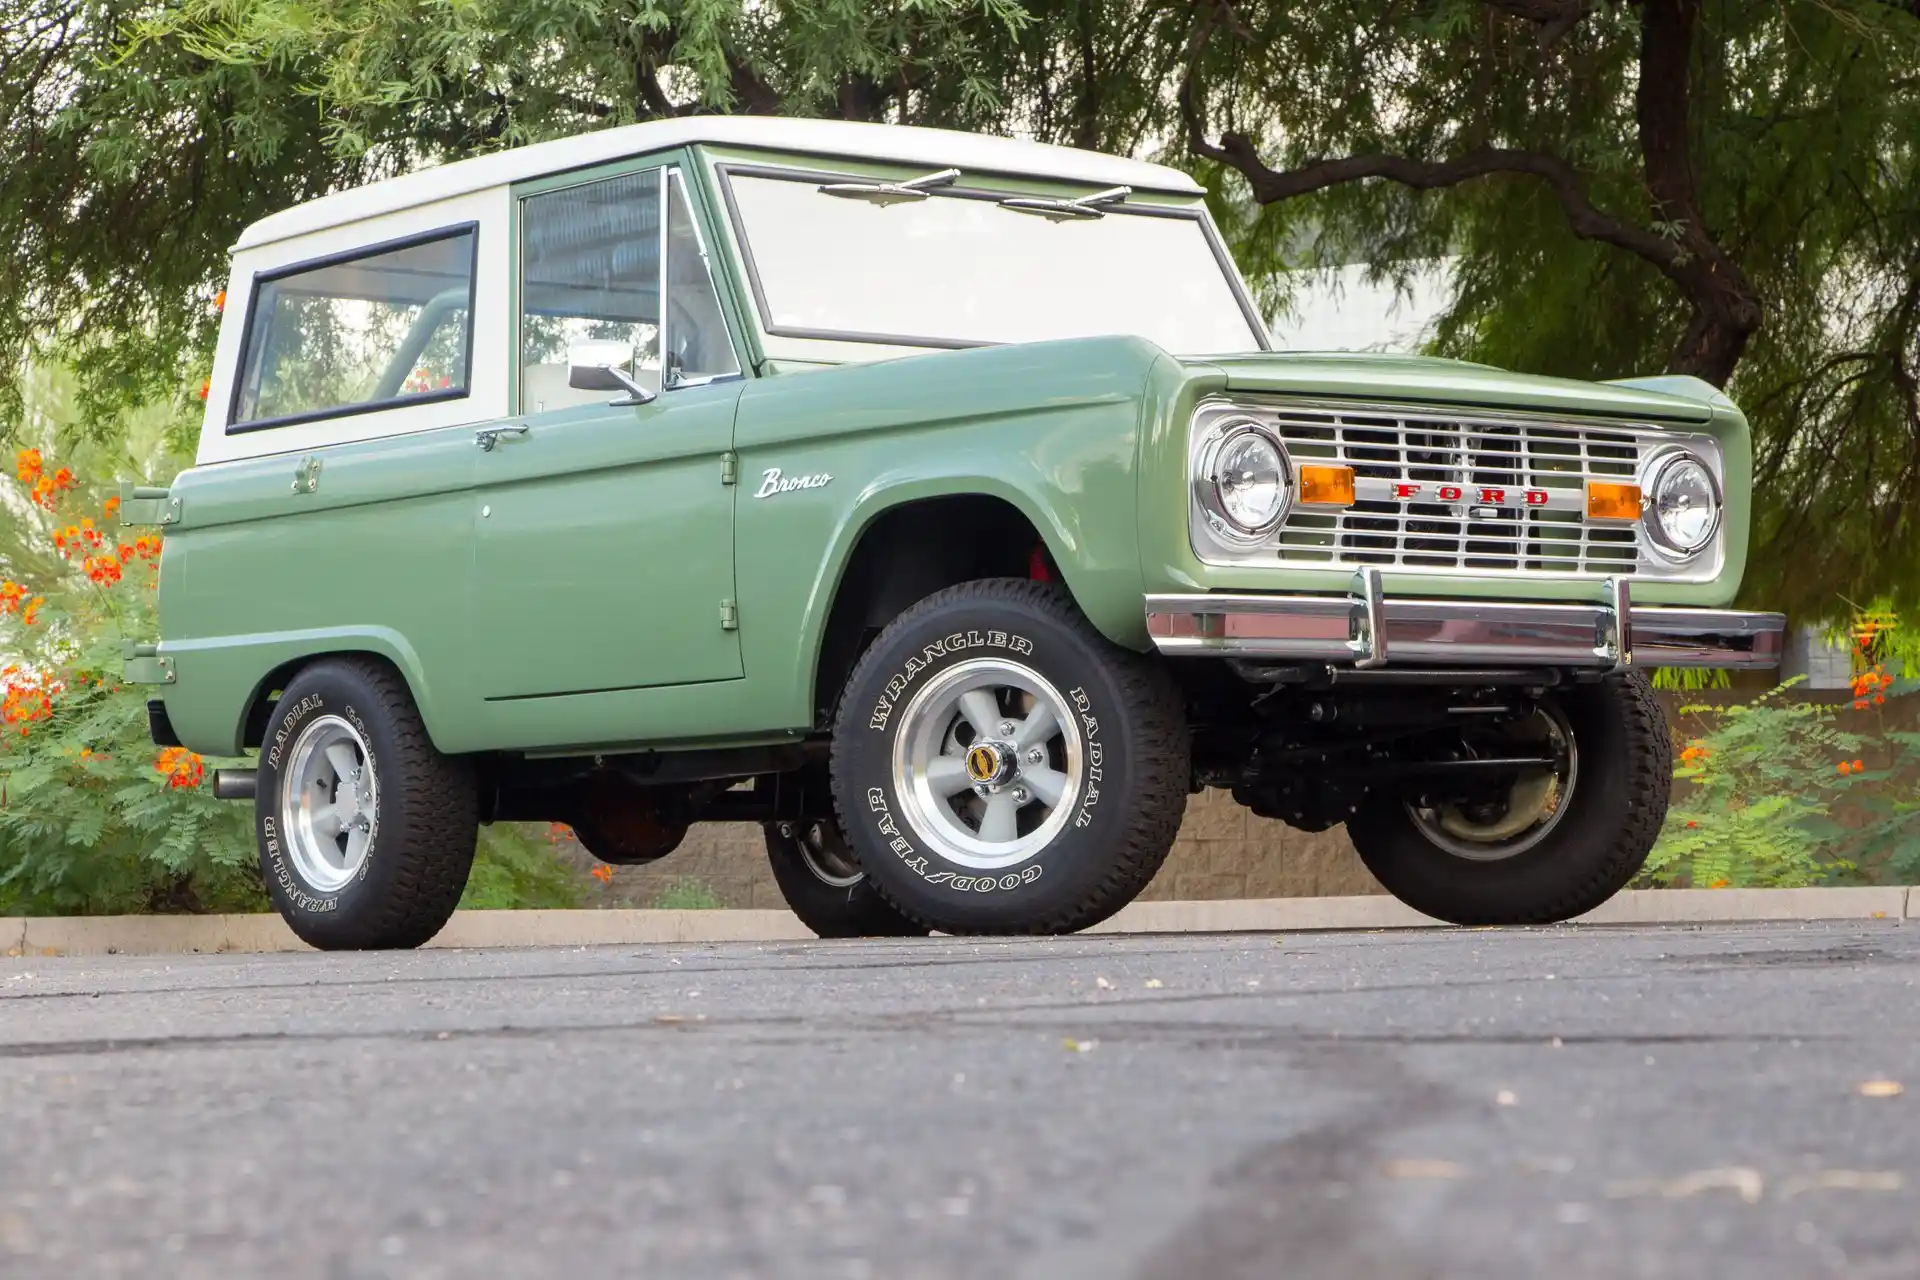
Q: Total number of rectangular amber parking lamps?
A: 2